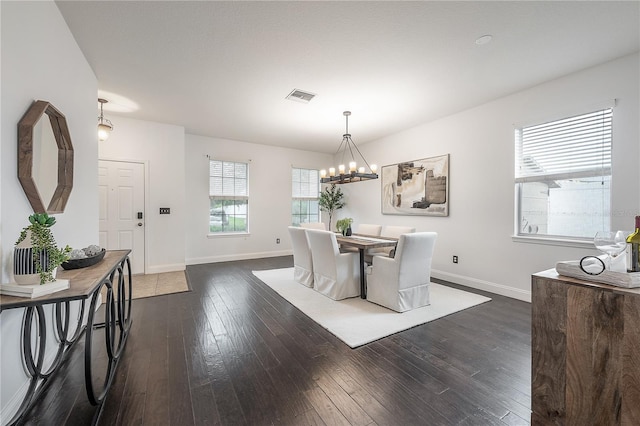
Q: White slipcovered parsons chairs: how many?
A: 6